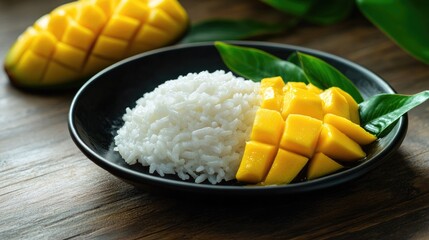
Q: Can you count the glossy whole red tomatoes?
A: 0